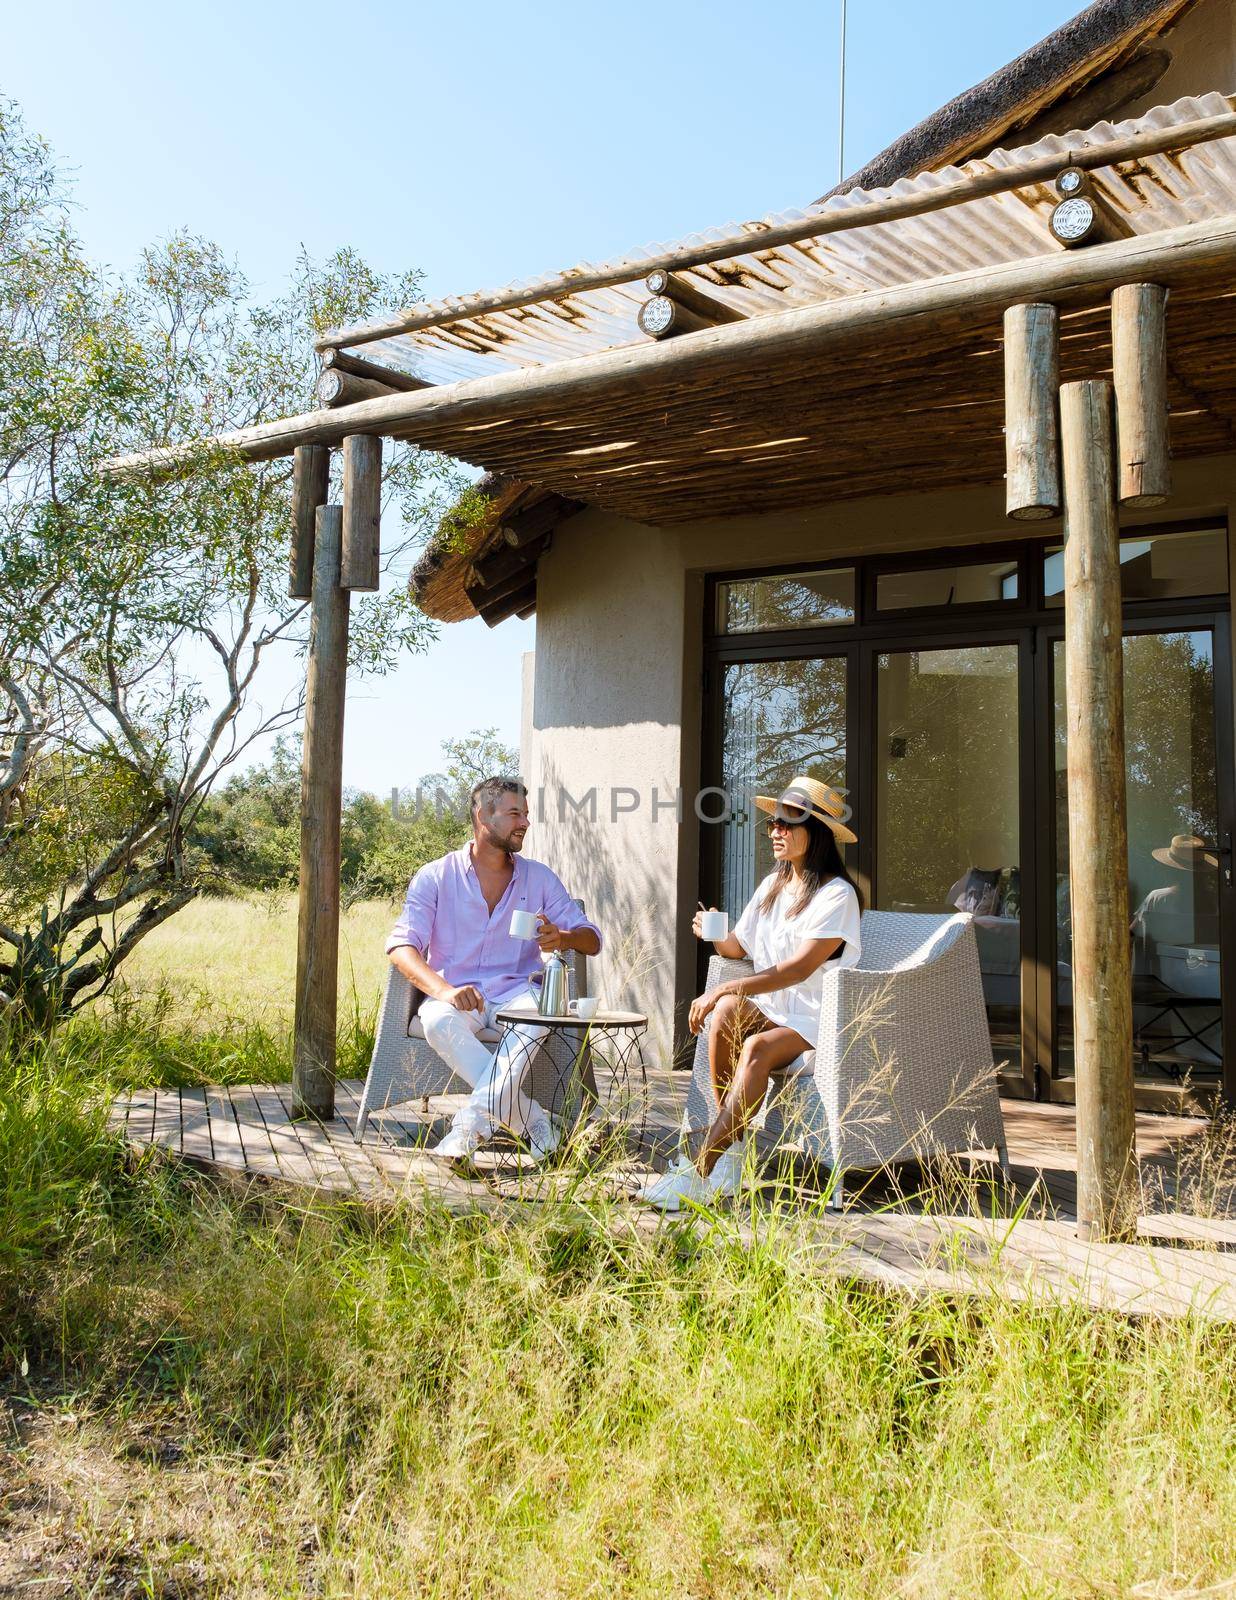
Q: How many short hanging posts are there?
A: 4